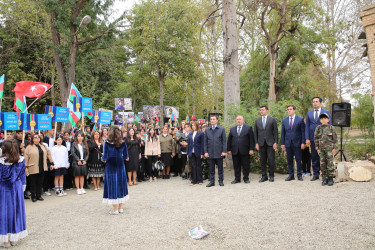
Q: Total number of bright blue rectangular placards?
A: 6